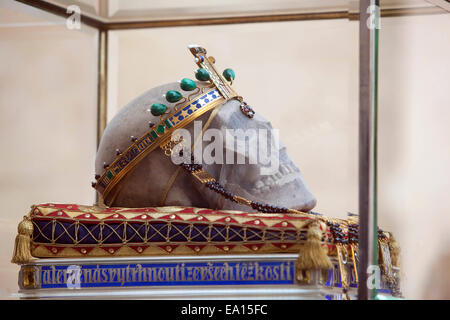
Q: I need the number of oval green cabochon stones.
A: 5